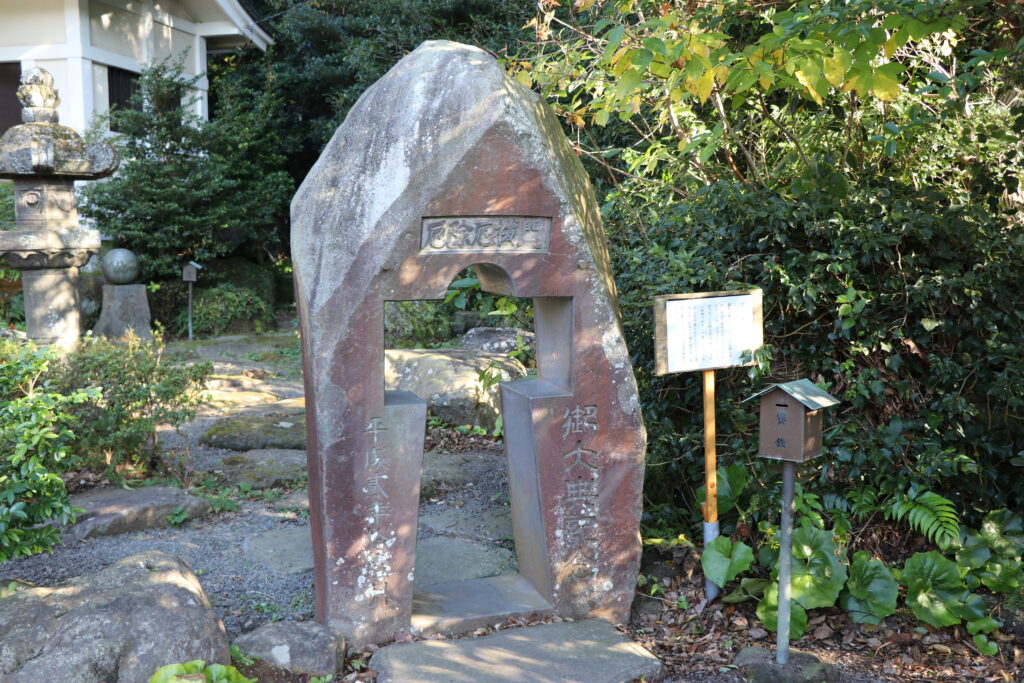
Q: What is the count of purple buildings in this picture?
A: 0